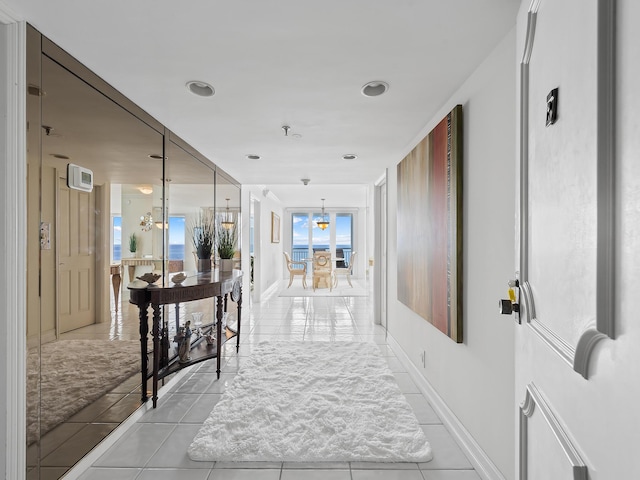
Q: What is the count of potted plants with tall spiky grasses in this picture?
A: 2